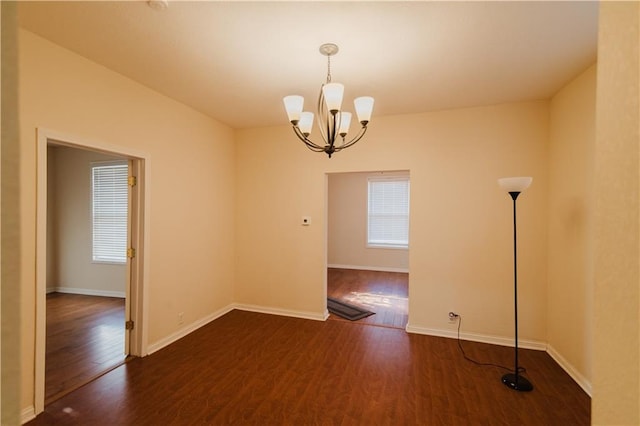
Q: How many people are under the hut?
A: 0